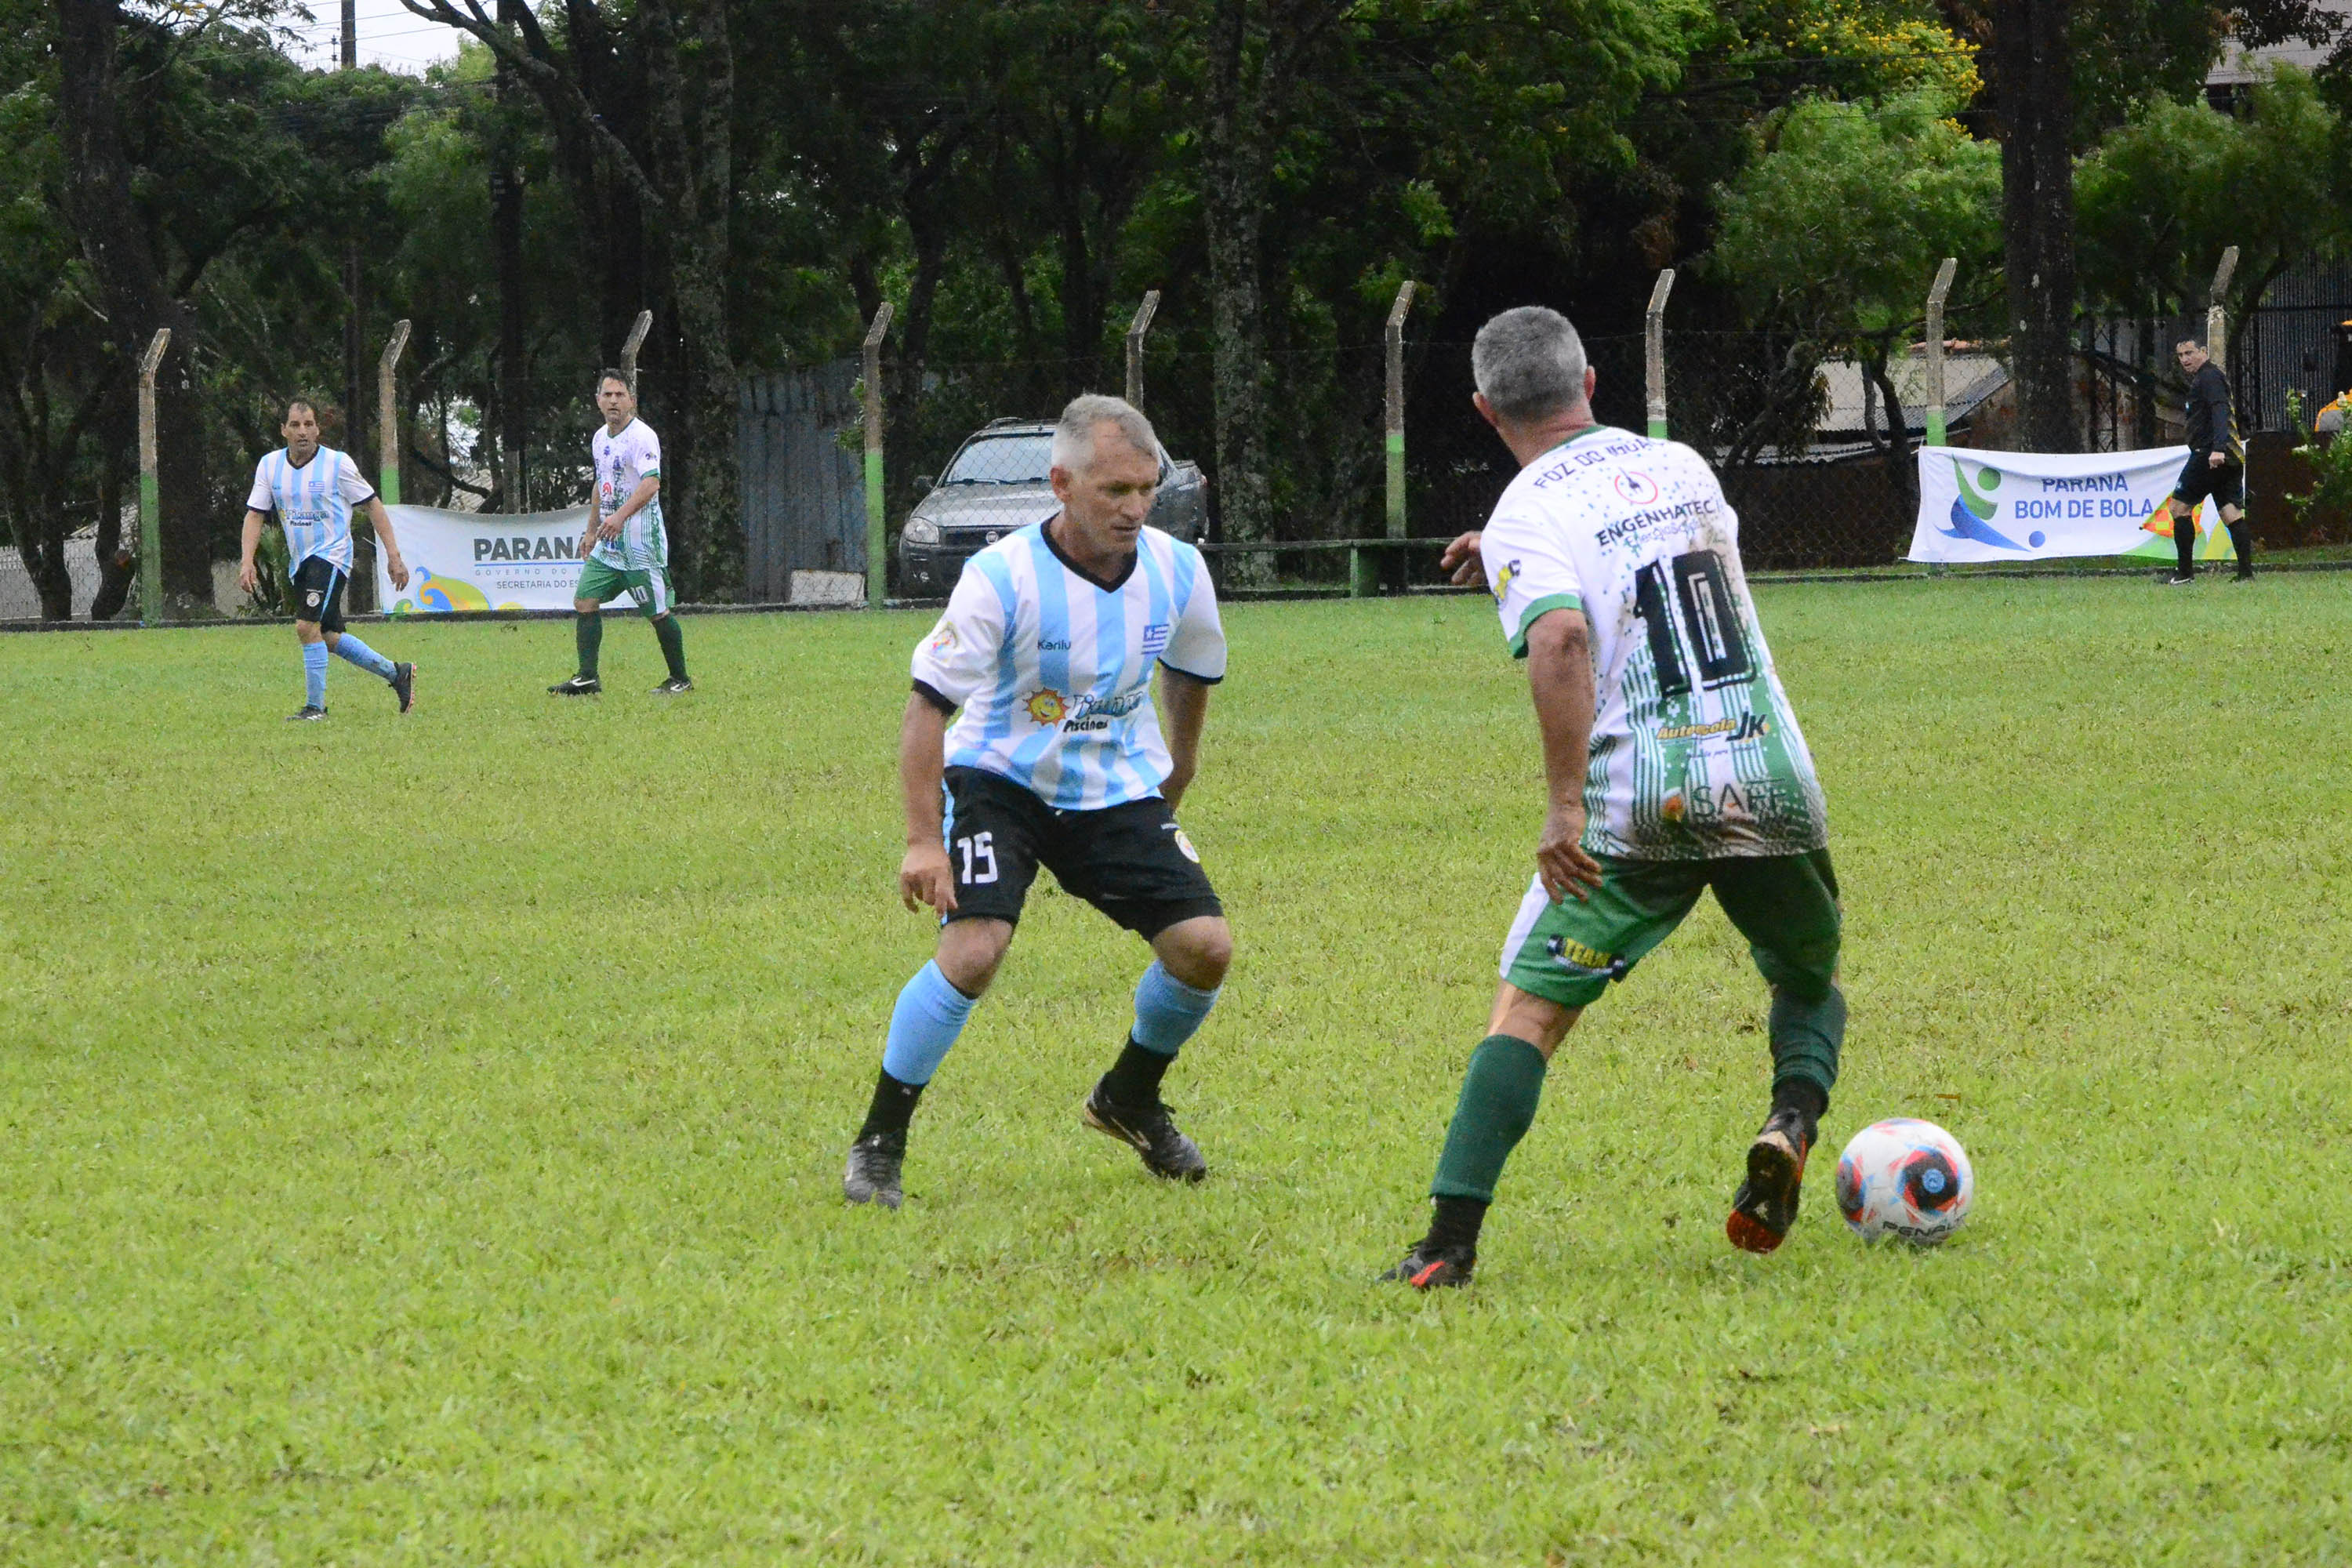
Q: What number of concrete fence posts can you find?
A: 9